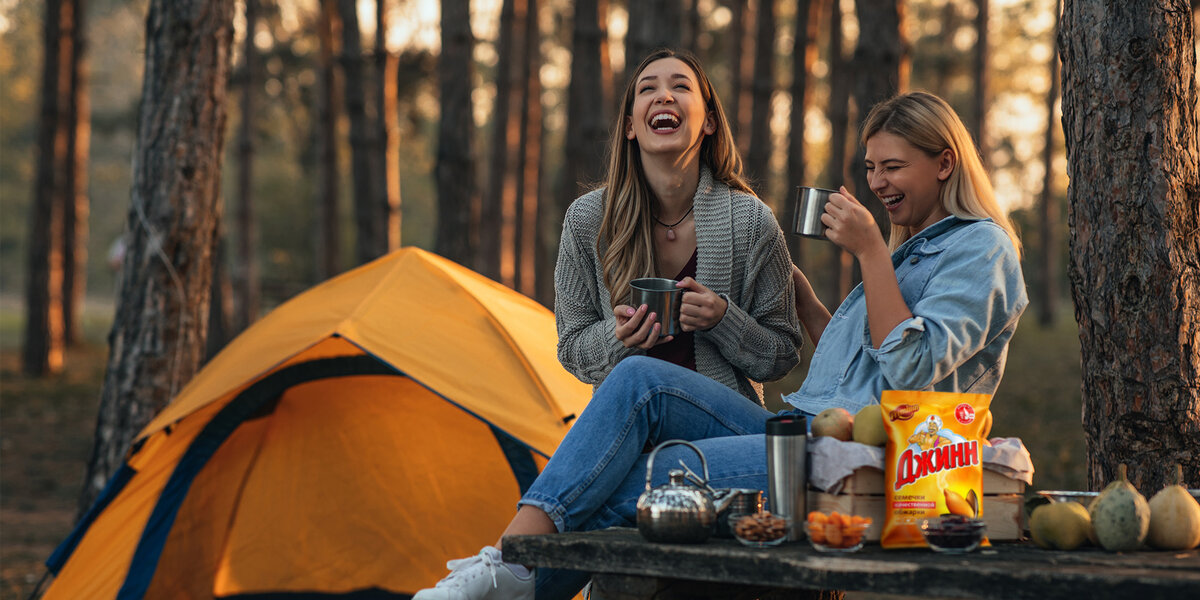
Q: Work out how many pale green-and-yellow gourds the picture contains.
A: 2